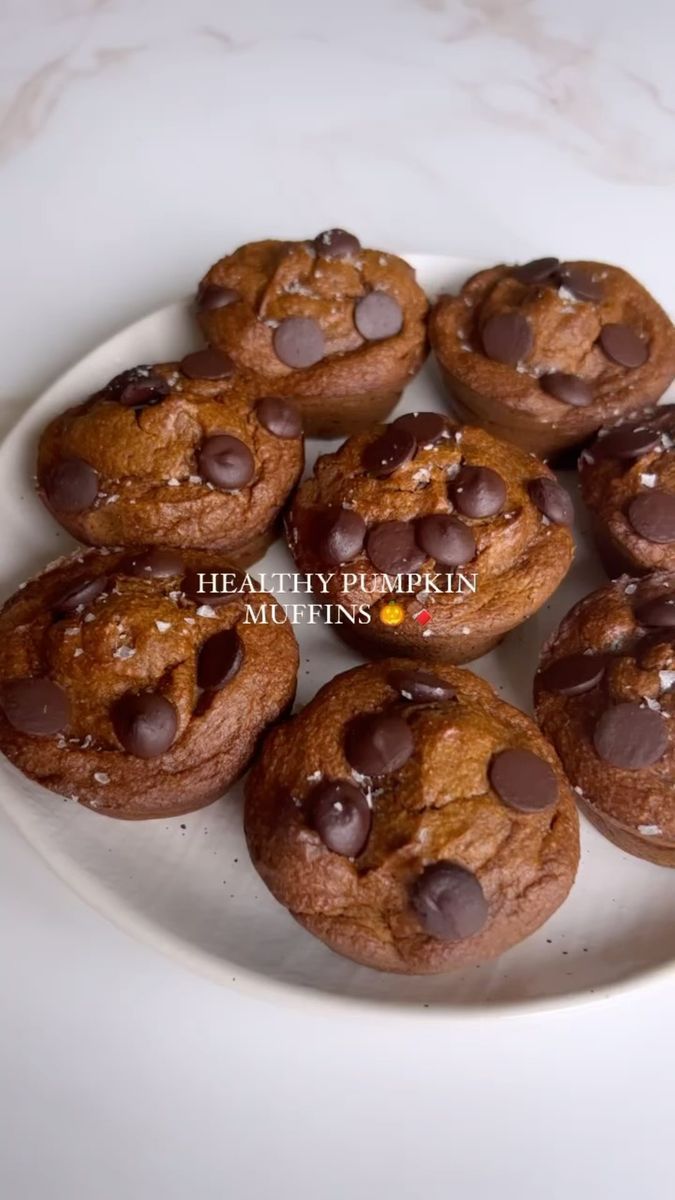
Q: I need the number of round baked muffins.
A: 8